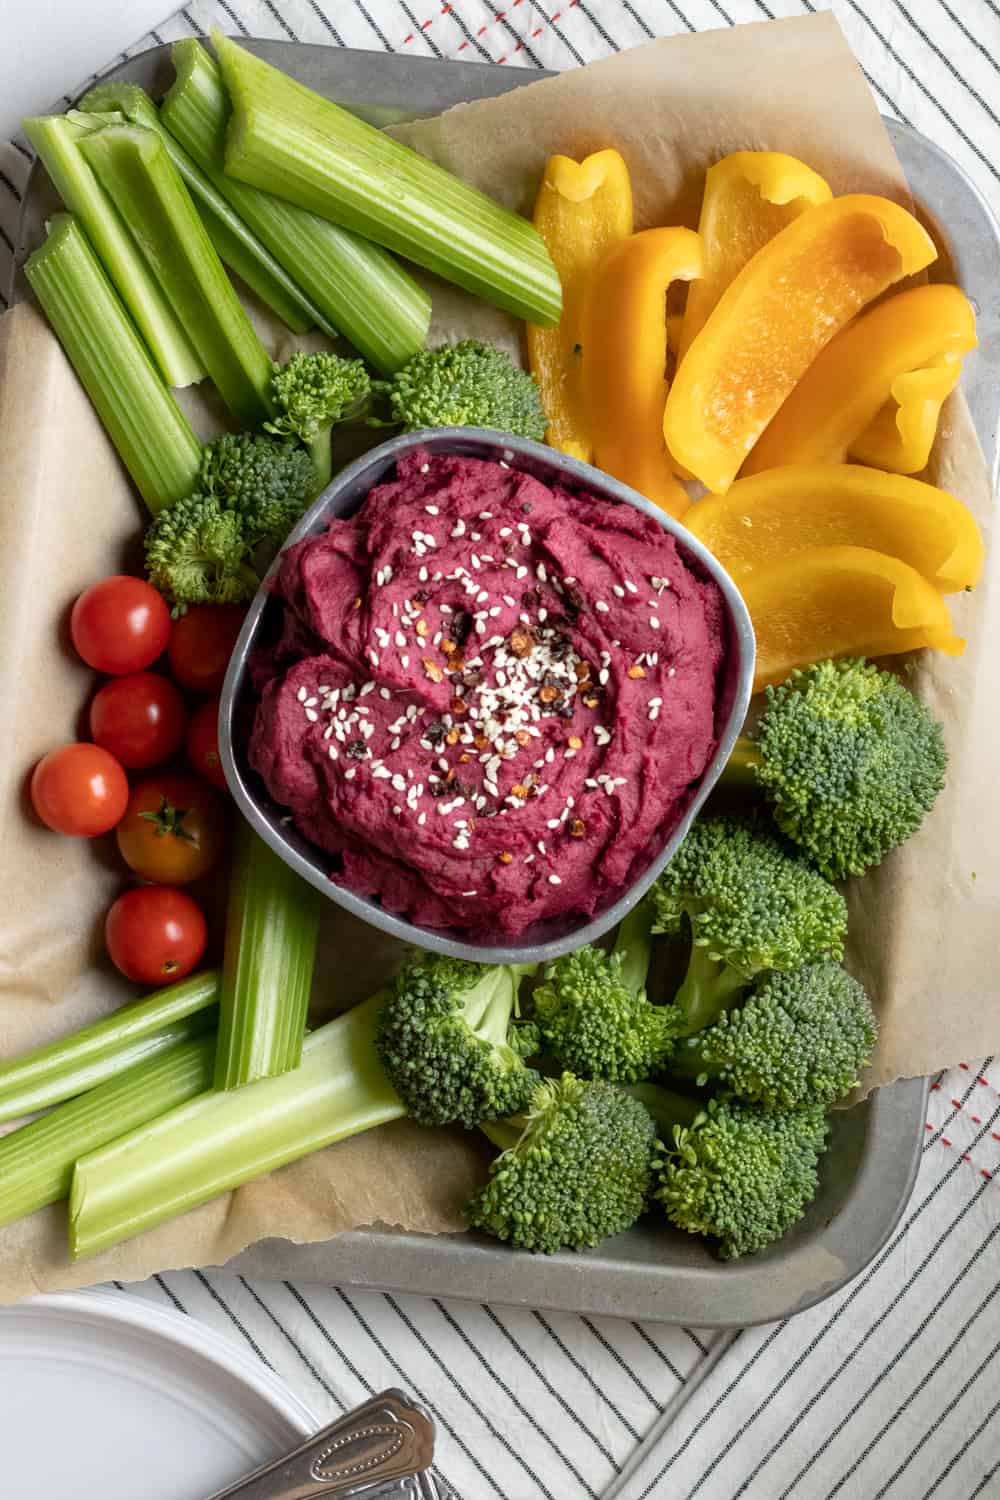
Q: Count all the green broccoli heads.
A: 11